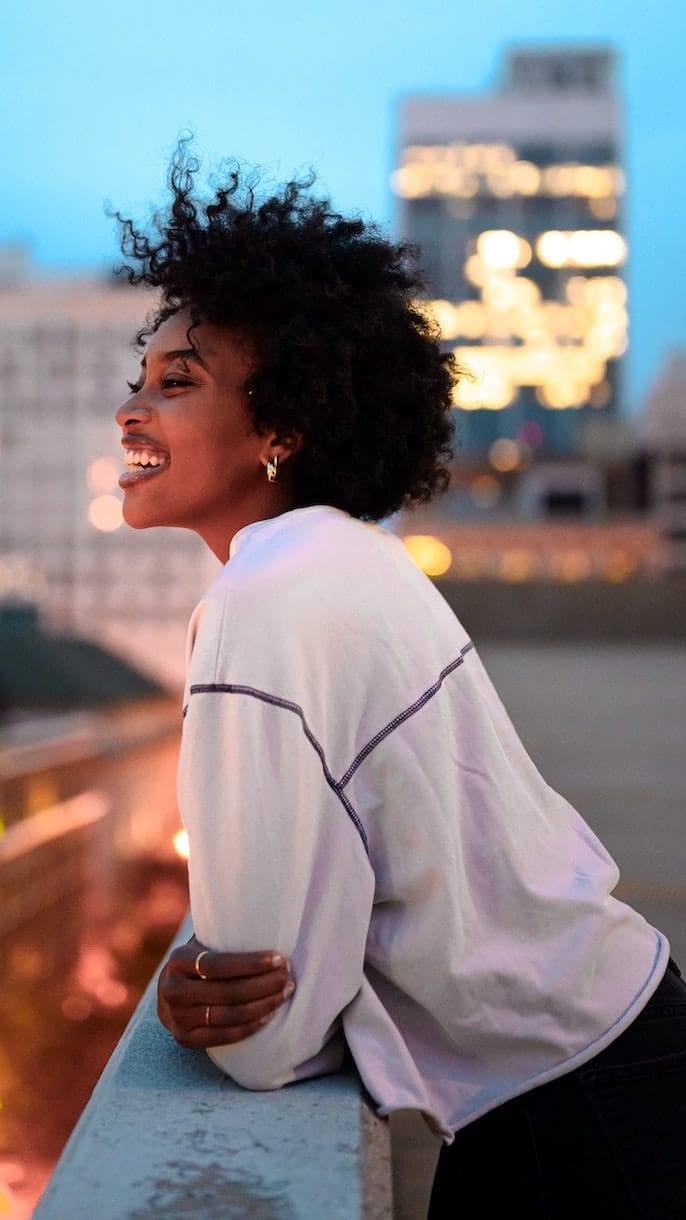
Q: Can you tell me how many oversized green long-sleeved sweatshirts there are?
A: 0